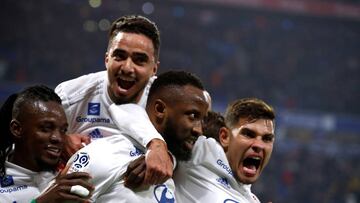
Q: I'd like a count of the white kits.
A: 4